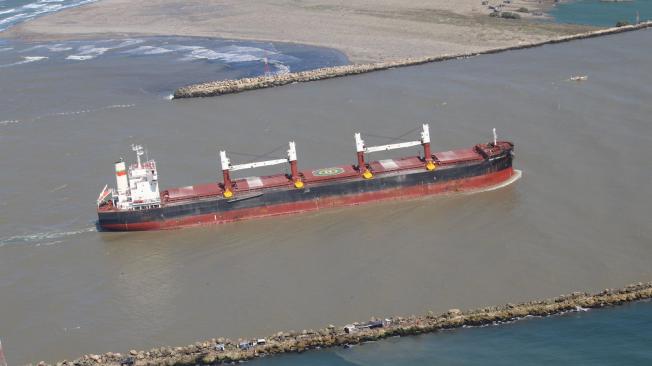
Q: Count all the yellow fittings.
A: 4